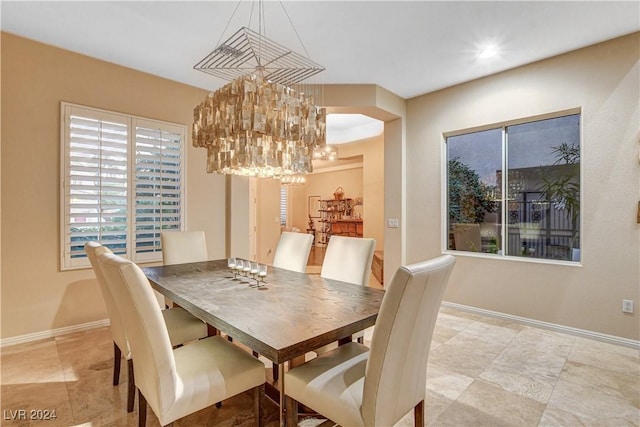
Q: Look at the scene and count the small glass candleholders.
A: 5